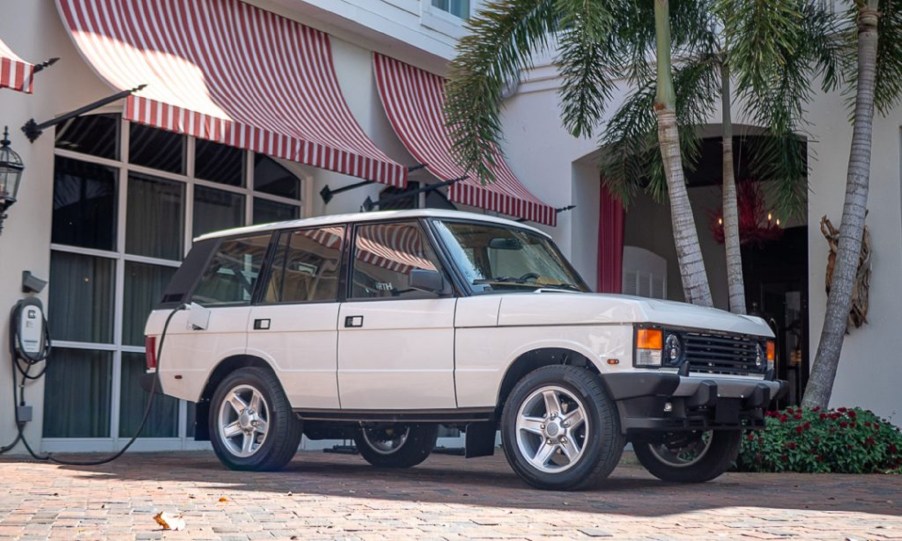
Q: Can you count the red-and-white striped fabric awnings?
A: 3